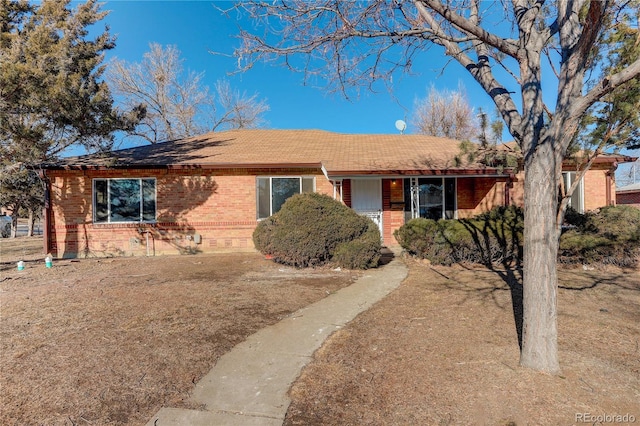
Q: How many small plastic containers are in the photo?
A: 2